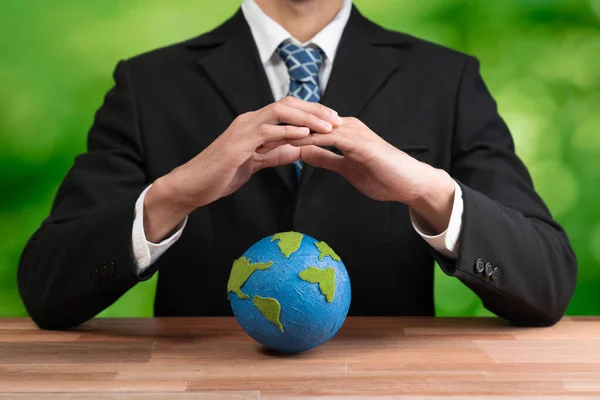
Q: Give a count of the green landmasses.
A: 5